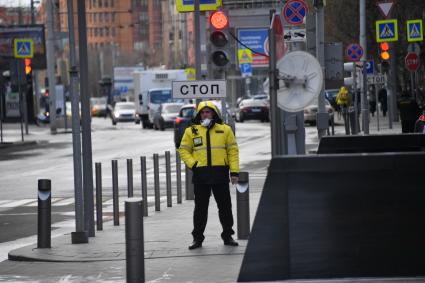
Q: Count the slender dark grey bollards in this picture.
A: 7